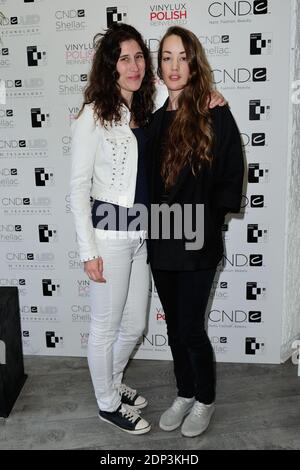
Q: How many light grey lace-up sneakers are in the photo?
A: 2